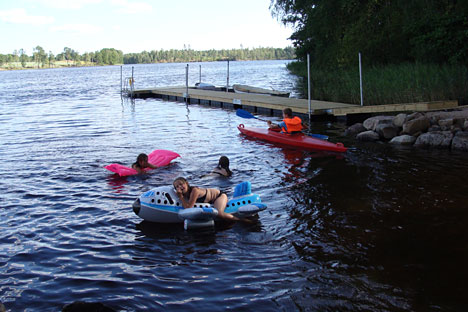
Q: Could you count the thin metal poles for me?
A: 7